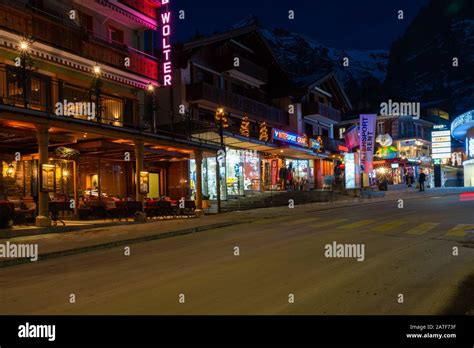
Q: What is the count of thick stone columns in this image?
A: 3